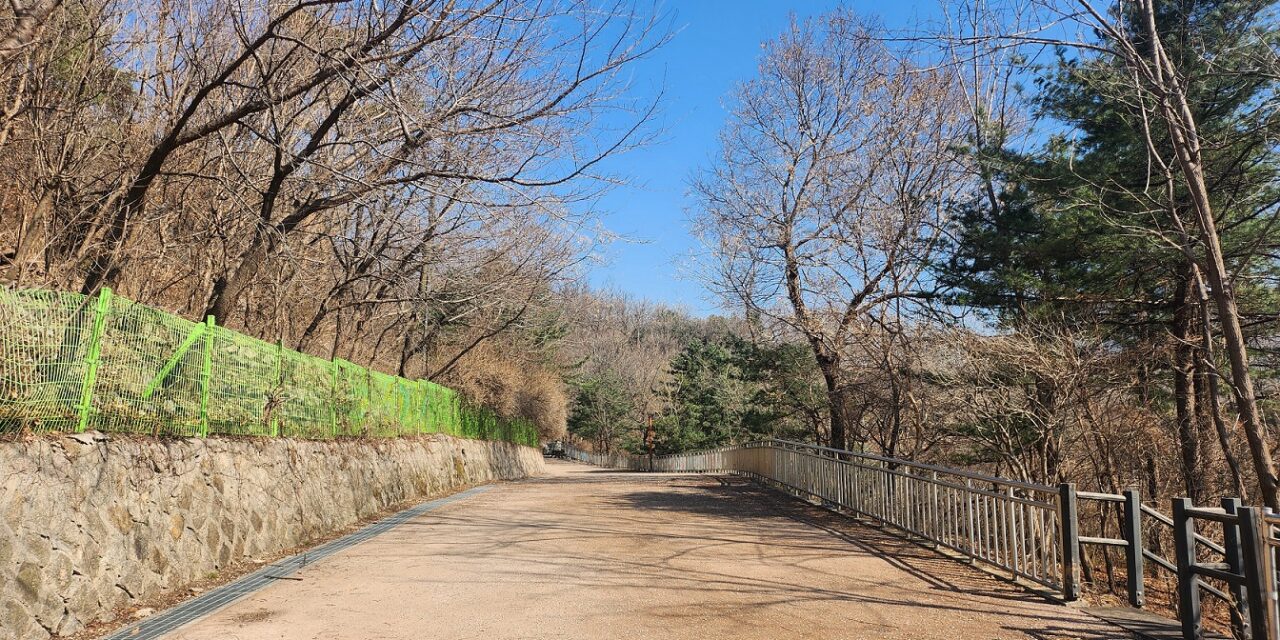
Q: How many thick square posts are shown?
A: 5